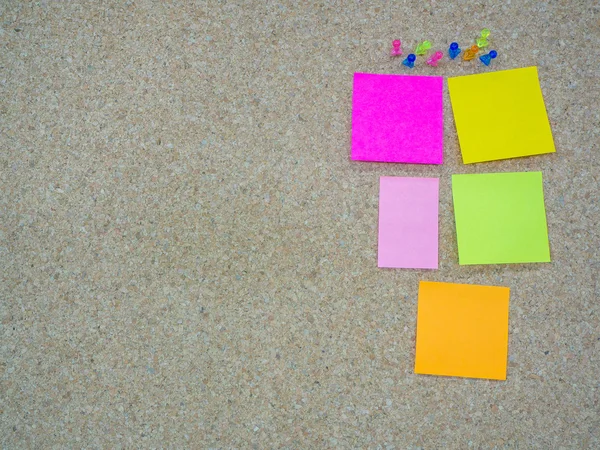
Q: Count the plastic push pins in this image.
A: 8